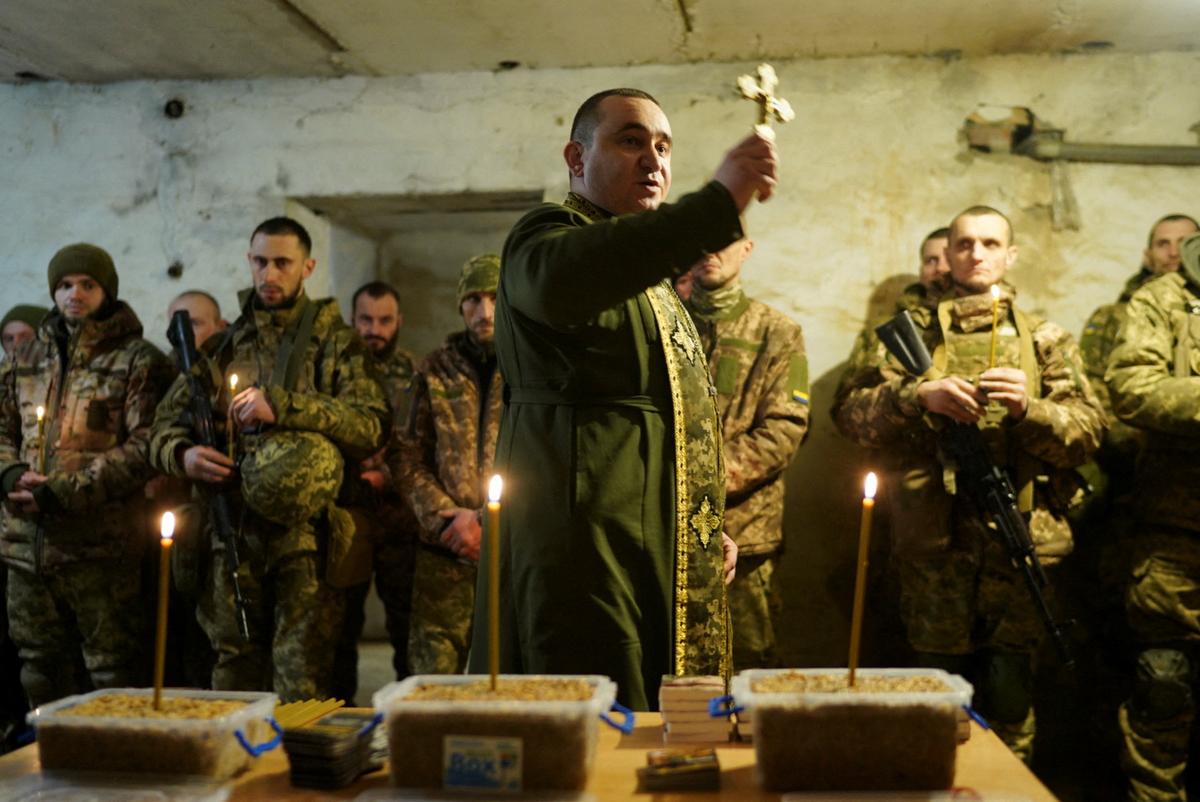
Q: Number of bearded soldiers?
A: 4